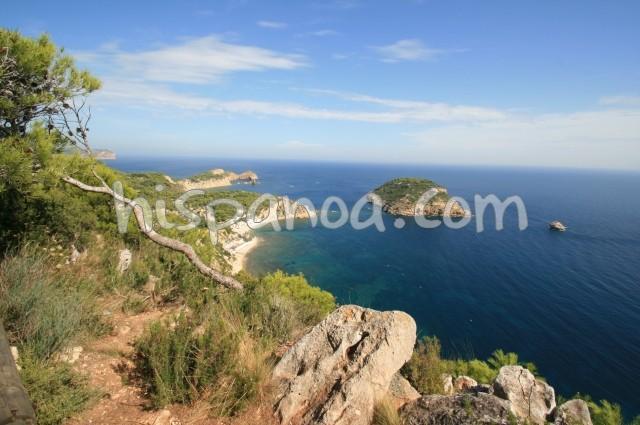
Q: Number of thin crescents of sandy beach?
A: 1